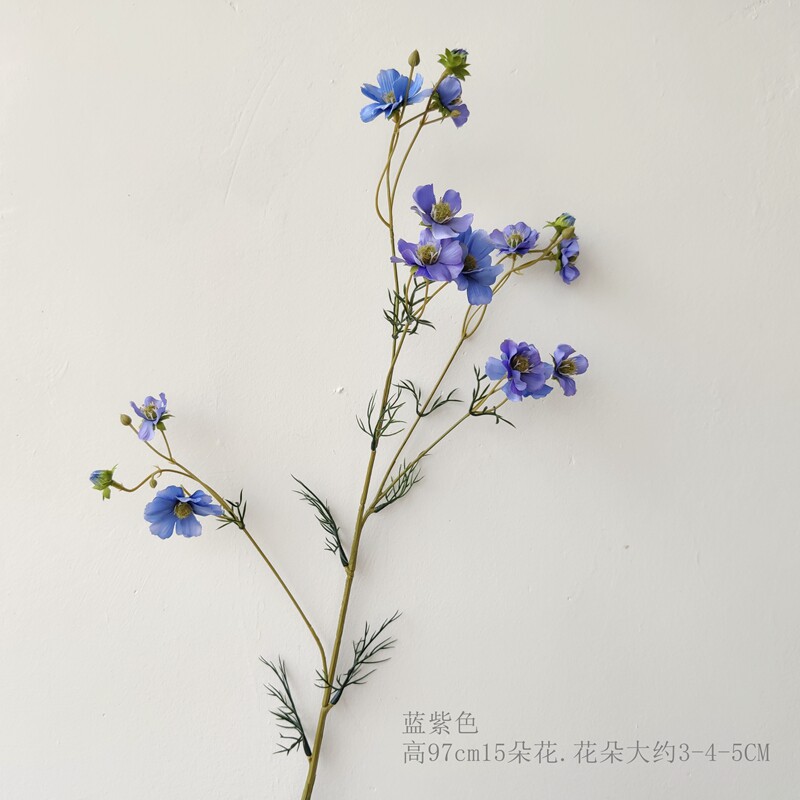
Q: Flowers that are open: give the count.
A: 11